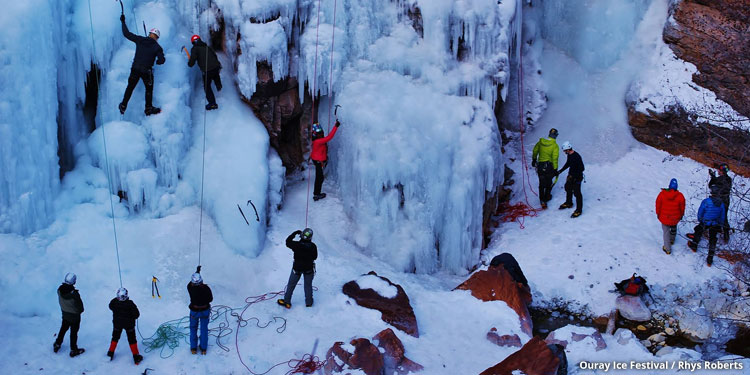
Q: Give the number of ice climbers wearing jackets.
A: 12